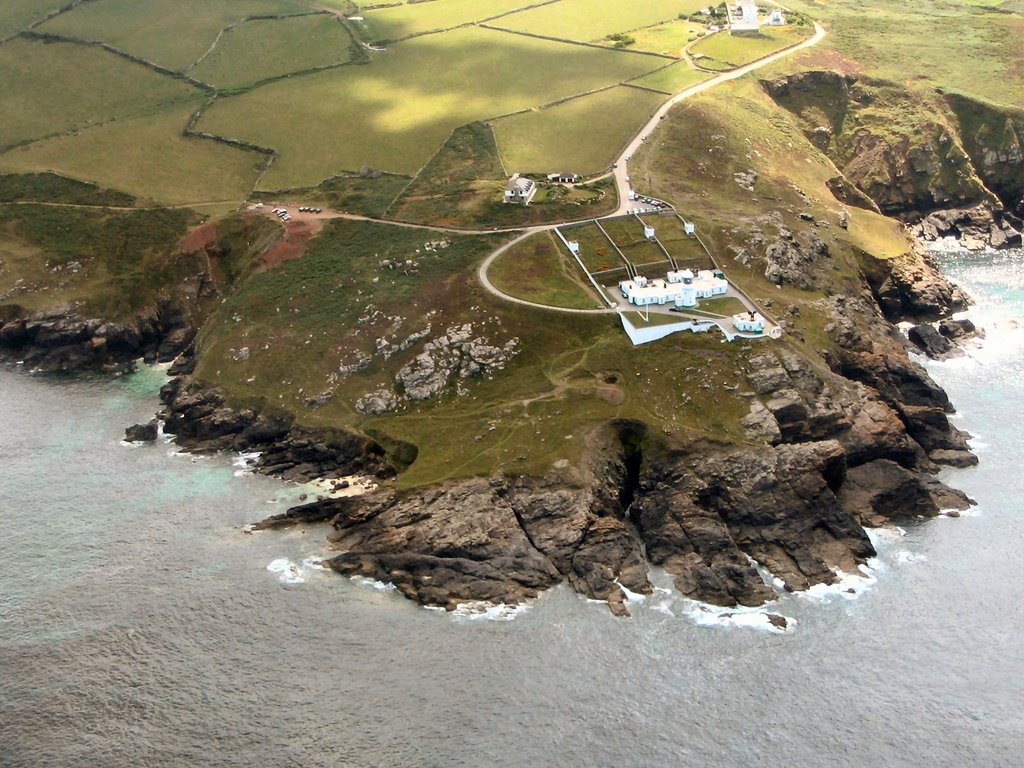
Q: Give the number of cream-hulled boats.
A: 0